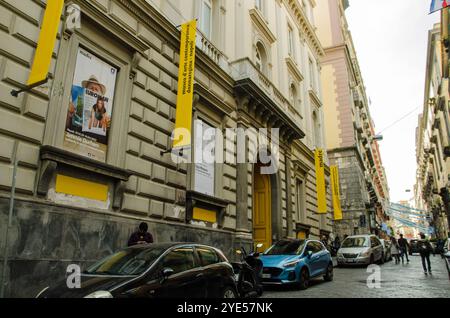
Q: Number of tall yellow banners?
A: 4